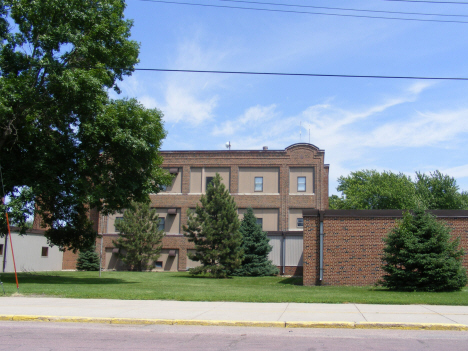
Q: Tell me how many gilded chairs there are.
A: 0